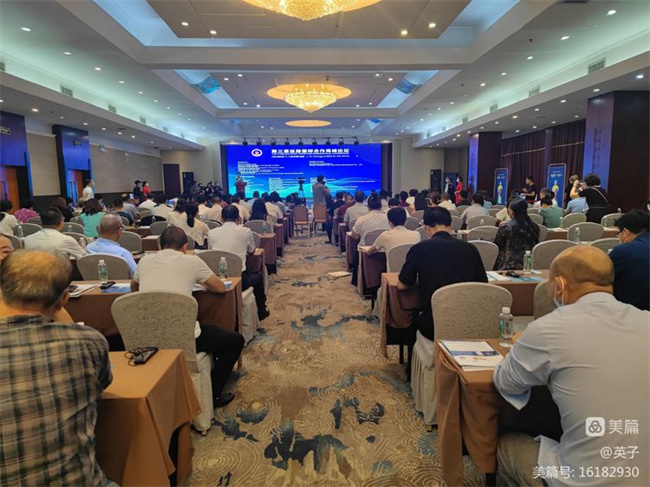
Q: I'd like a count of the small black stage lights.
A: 9